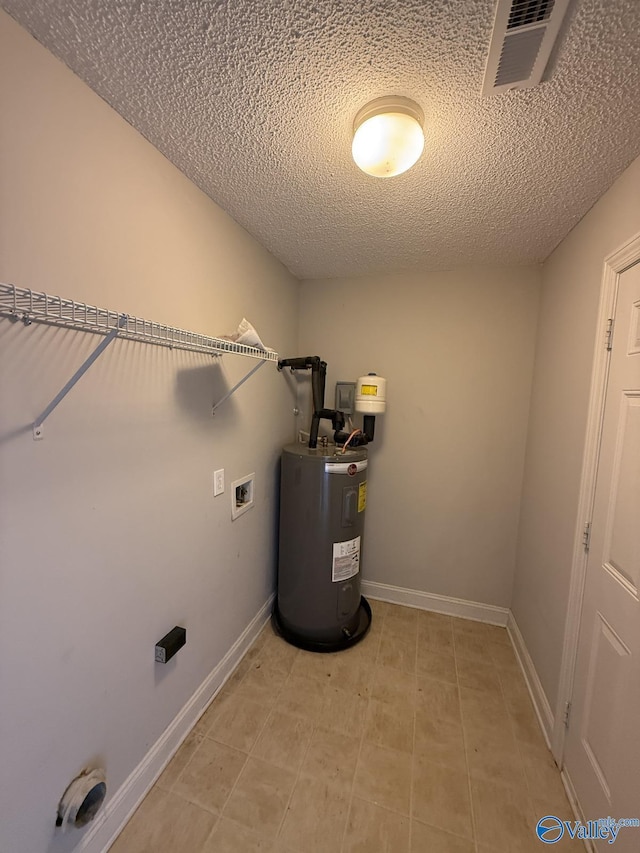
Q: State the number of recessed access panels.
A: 1